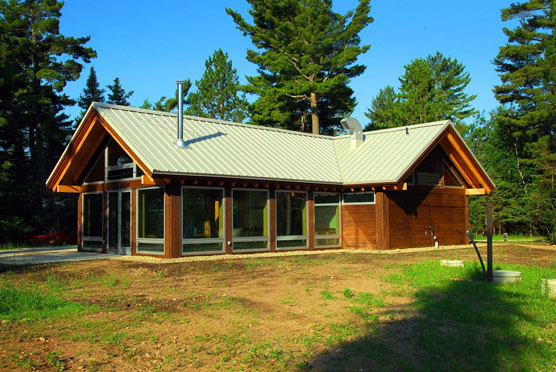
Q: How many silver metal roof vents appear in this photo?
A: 2